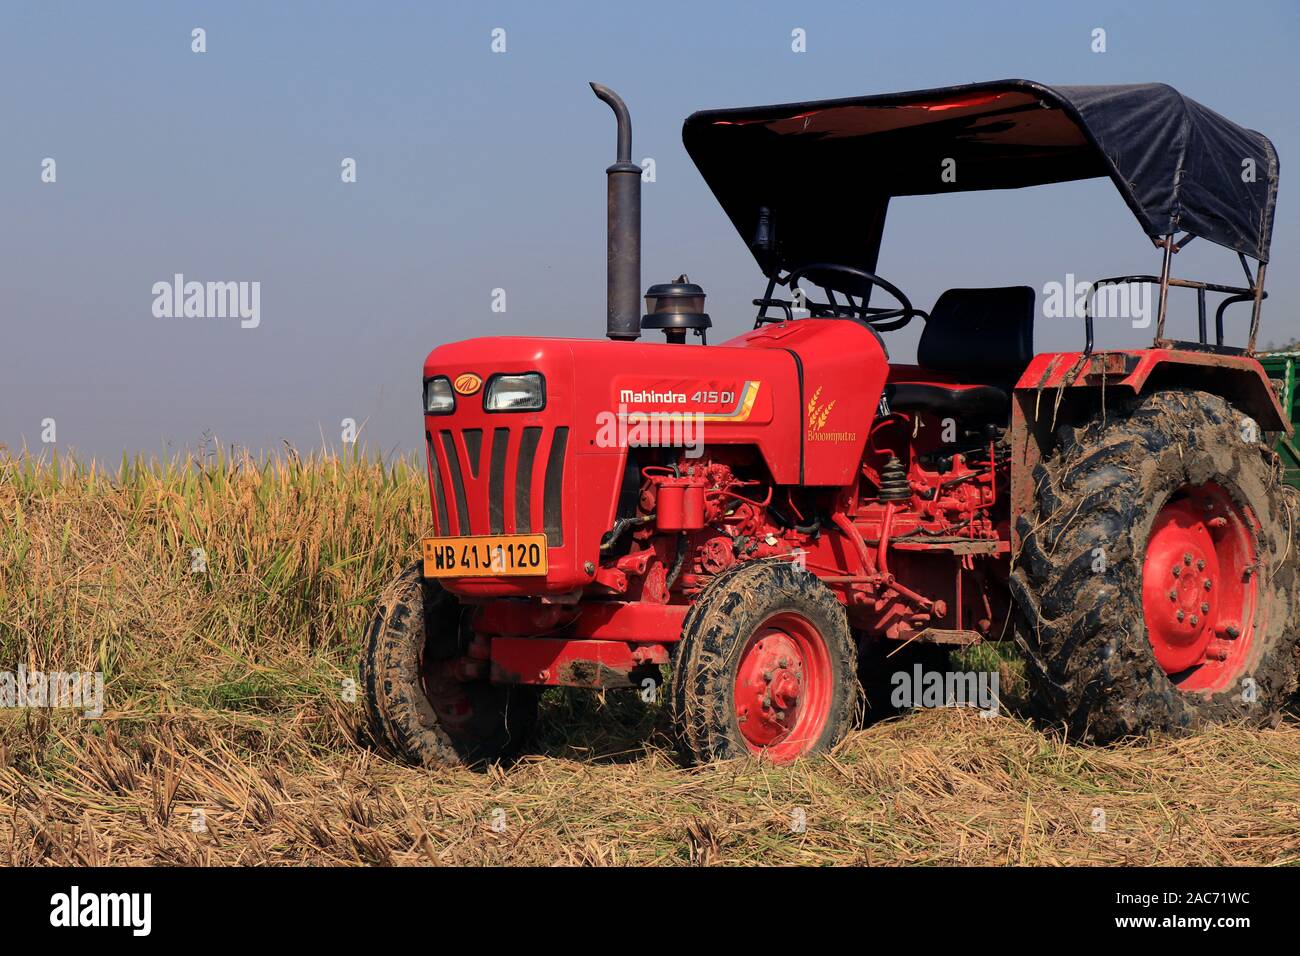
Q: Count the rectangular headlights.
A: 2